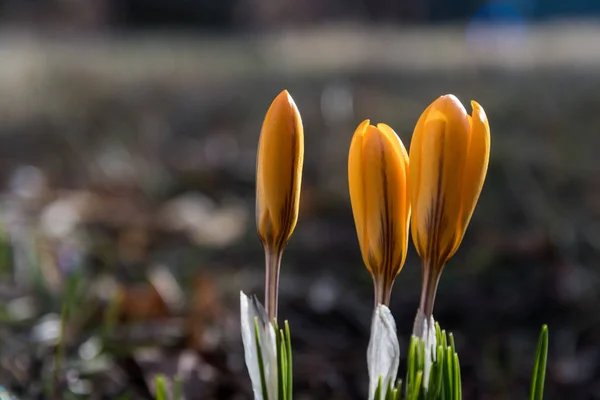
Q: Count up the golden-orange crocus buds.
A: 3